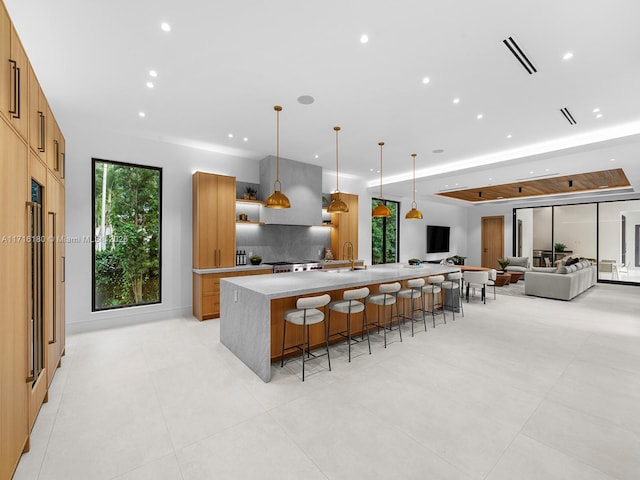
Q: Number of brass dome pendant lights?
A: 4